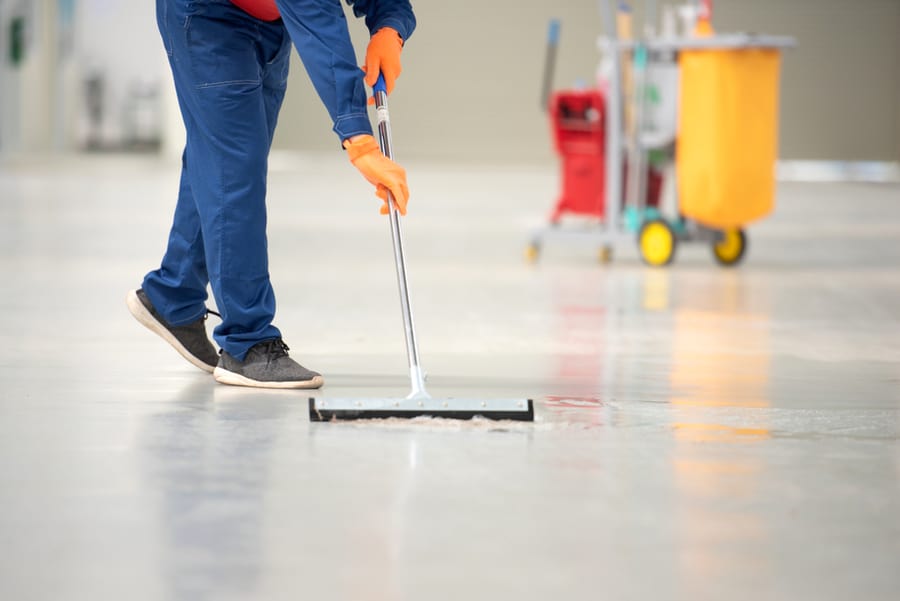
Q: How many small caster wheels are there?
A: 2